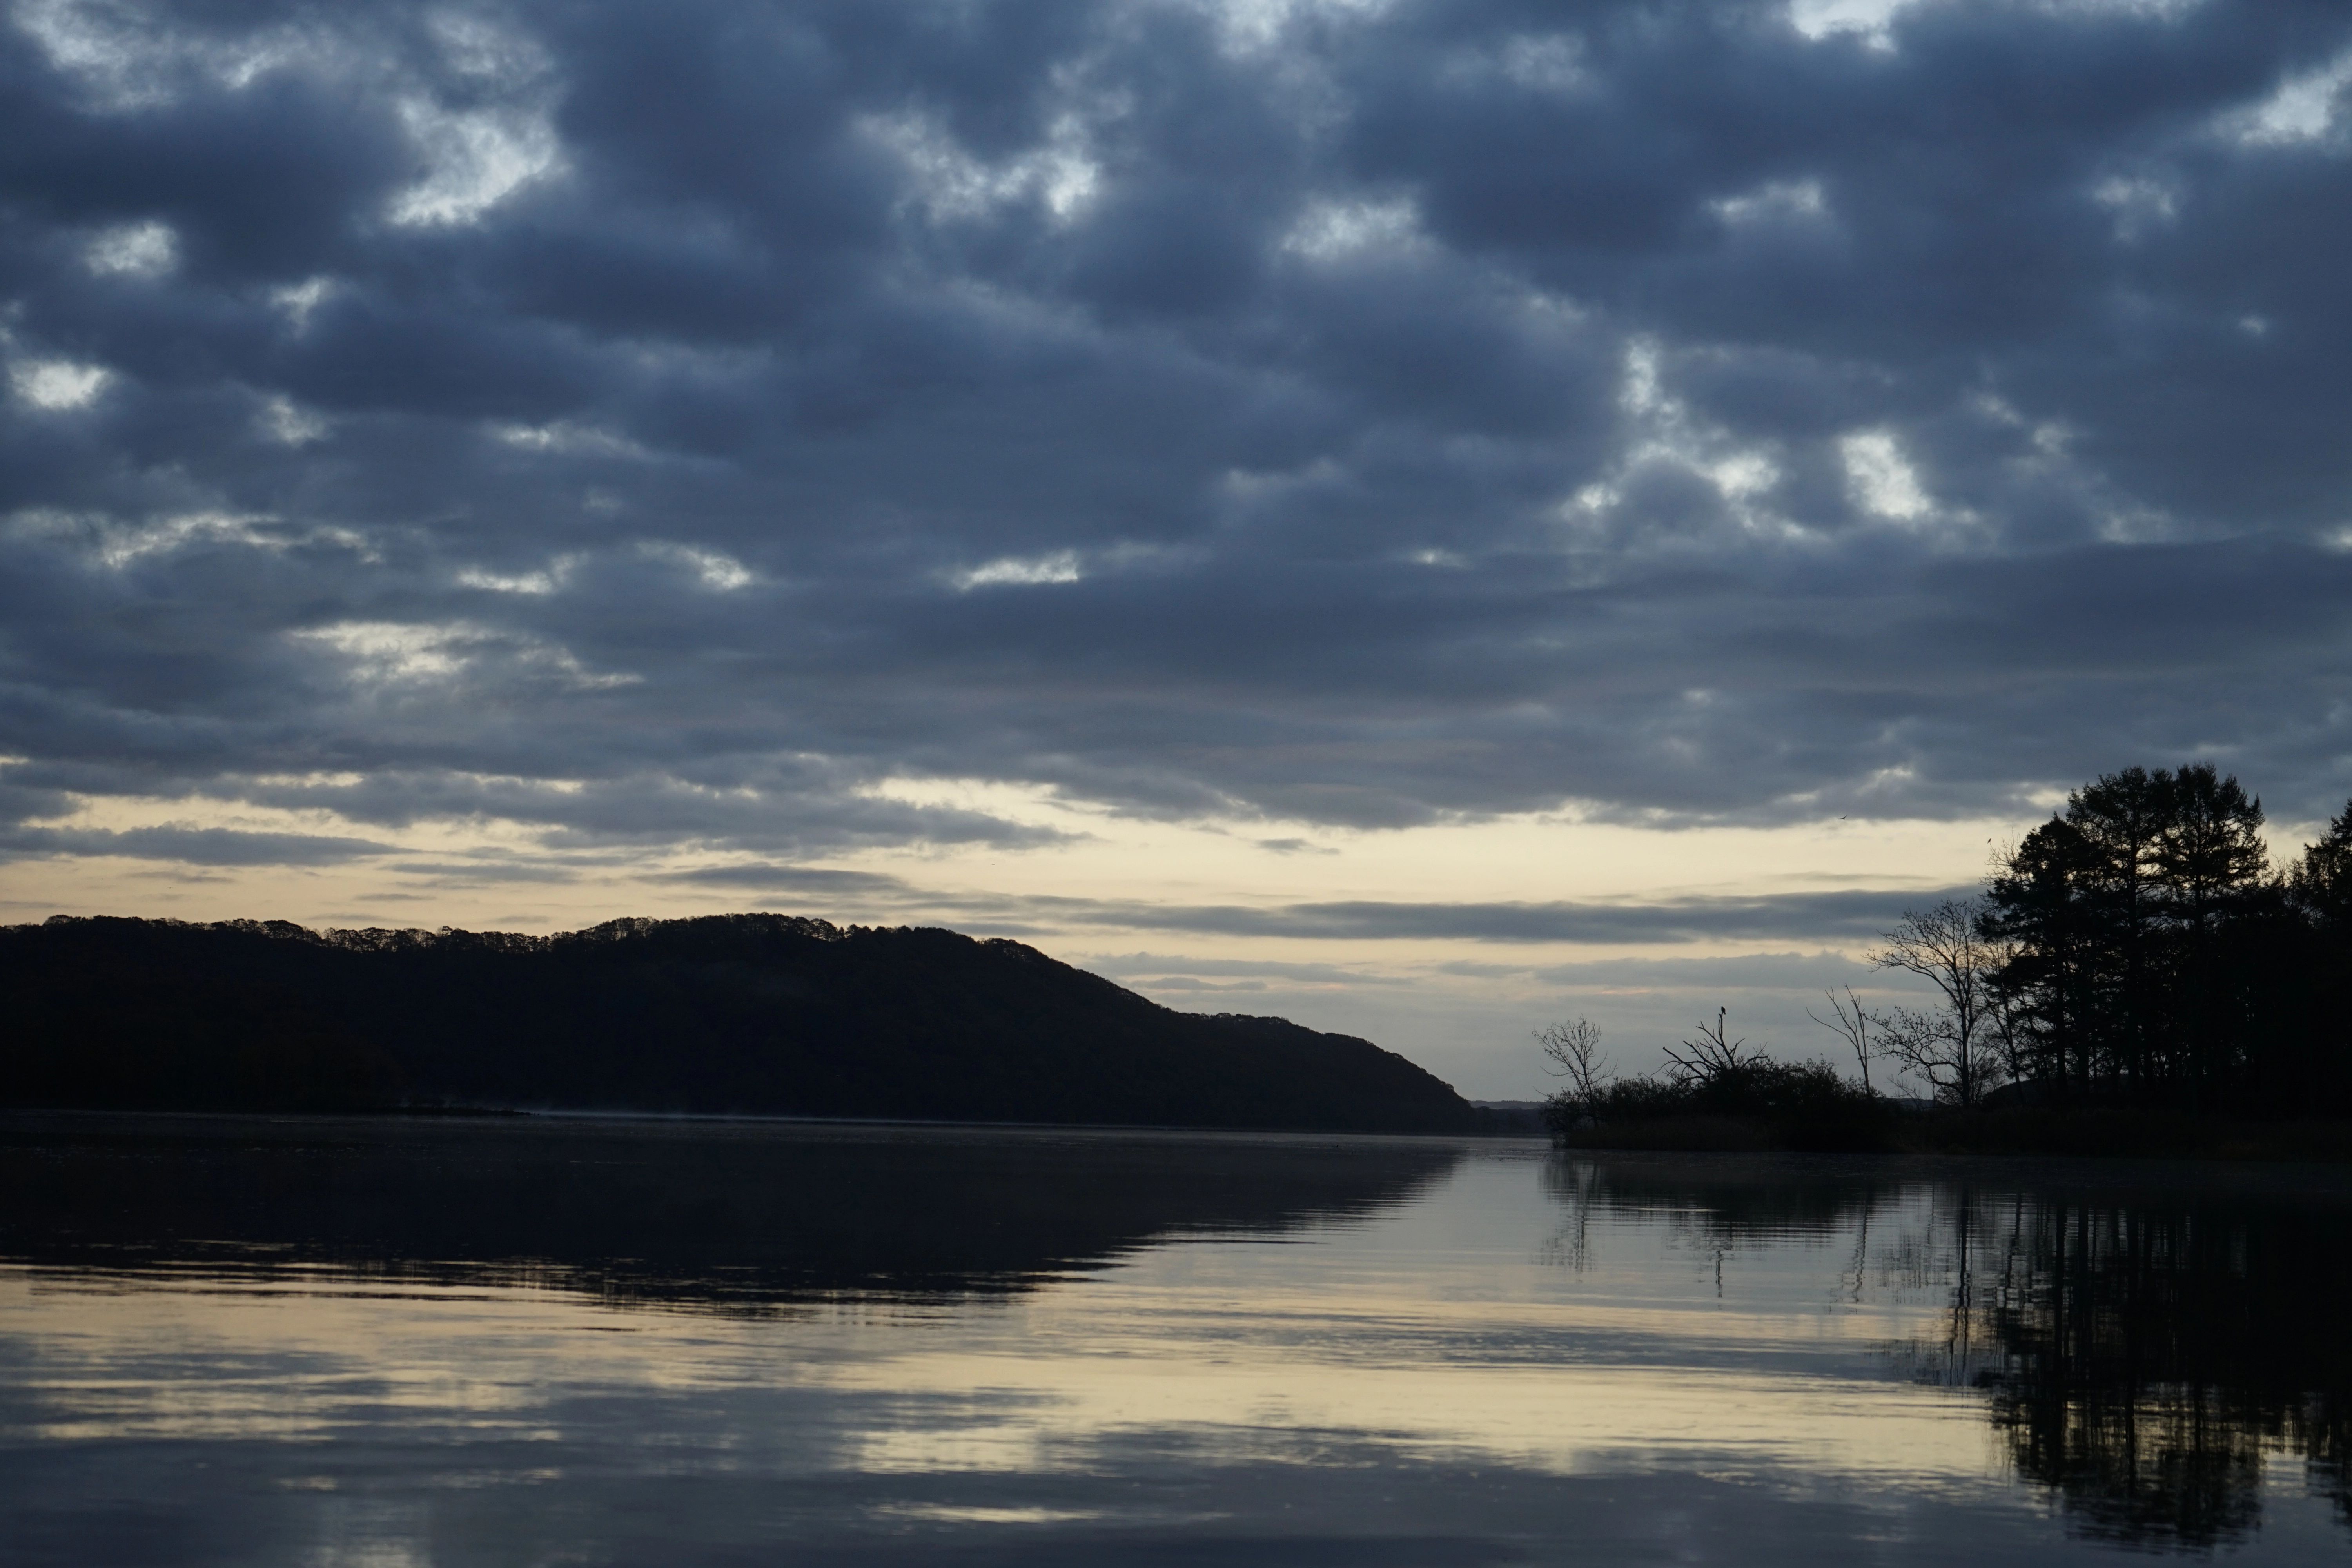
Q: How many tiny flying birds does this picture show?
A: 1